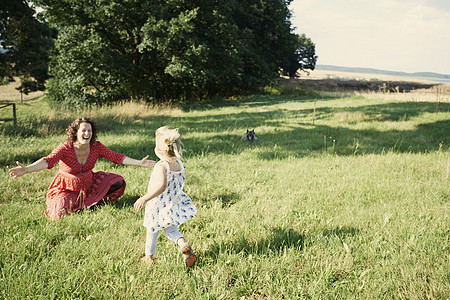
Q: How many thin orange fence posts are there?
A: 2